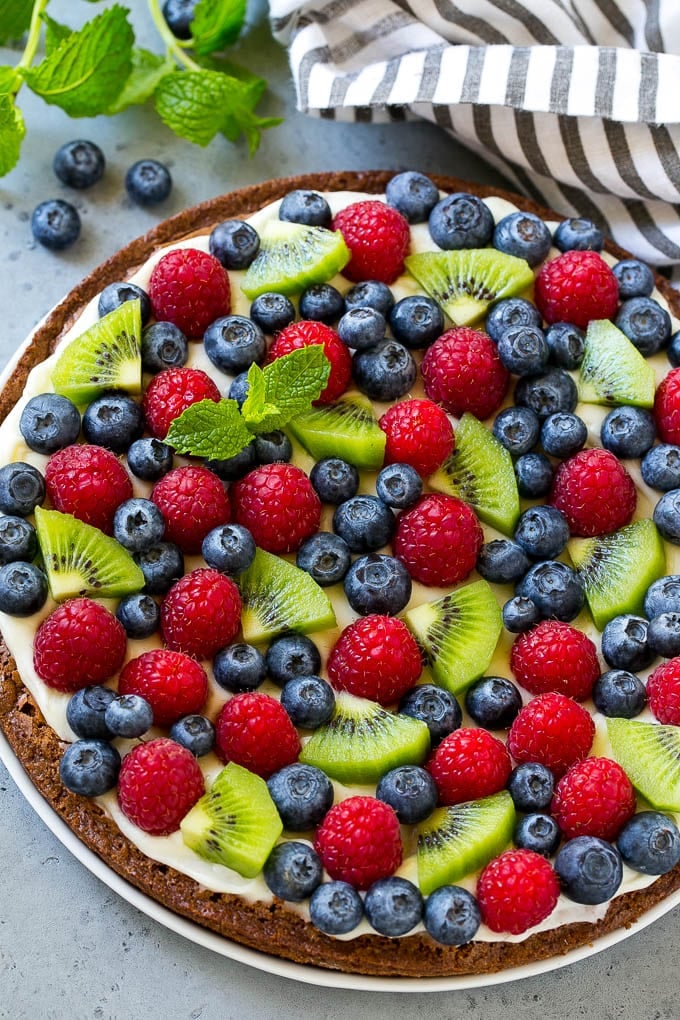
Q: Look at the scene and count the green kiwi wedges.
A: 14